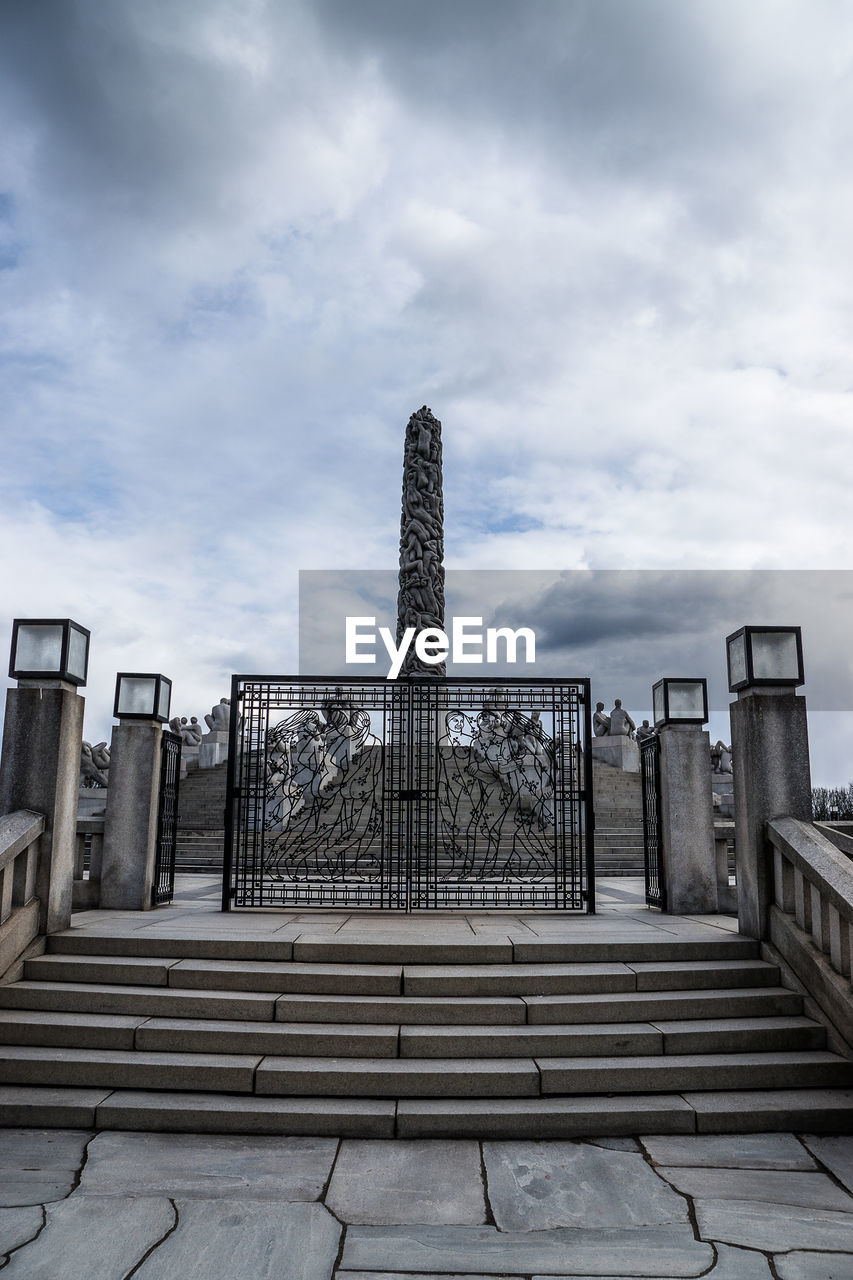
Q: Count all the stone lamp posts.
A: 4